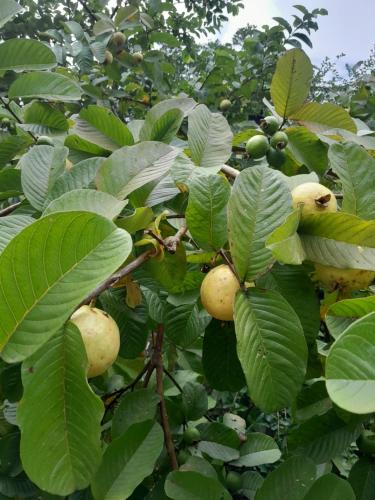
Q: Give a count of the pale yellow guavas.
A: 4